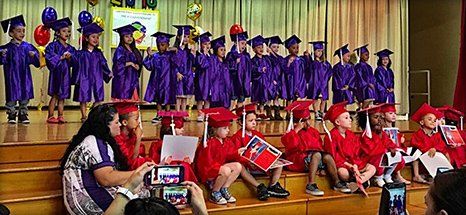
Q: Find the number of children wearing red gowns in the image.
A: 10